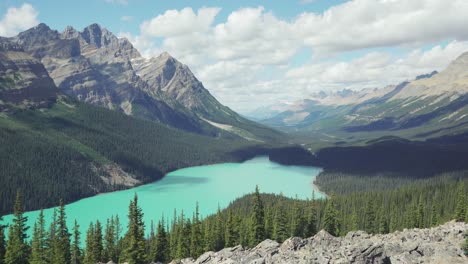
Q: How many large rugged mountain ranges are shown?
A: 2